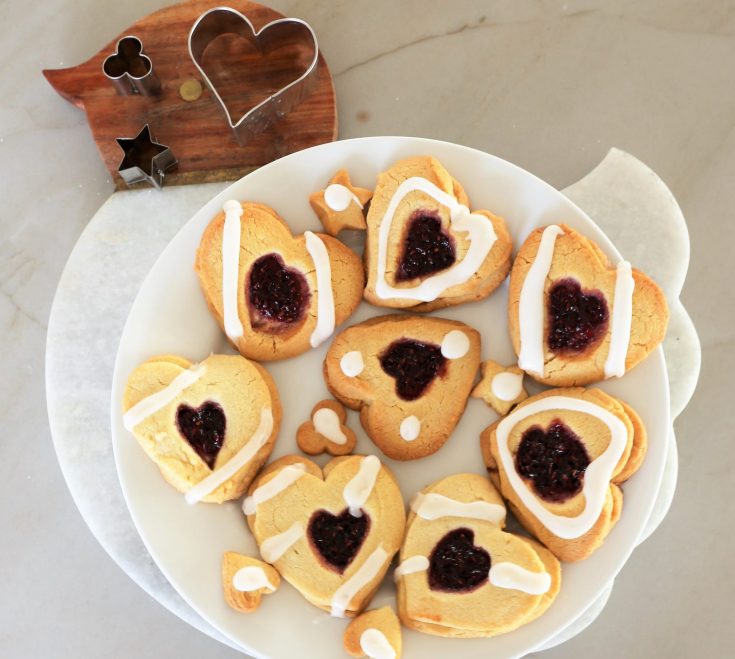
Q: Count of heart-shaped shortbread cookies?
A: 10